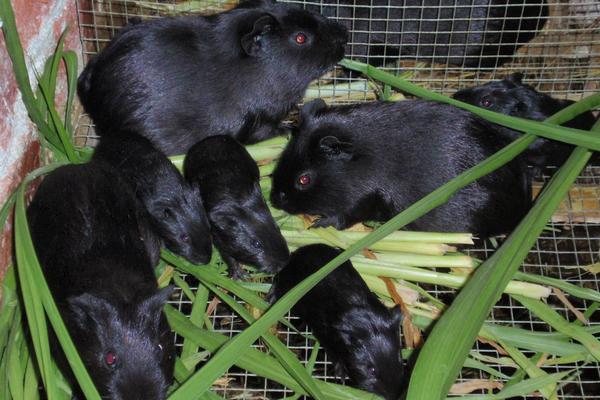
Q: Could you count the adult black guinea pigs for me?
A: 3